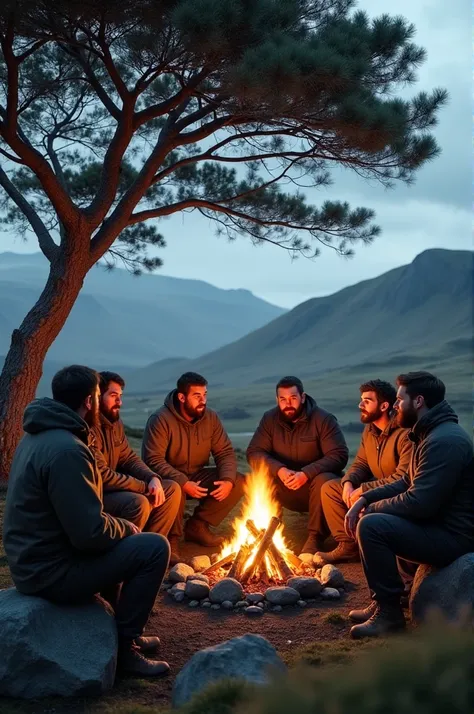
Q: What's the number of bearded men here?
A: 6